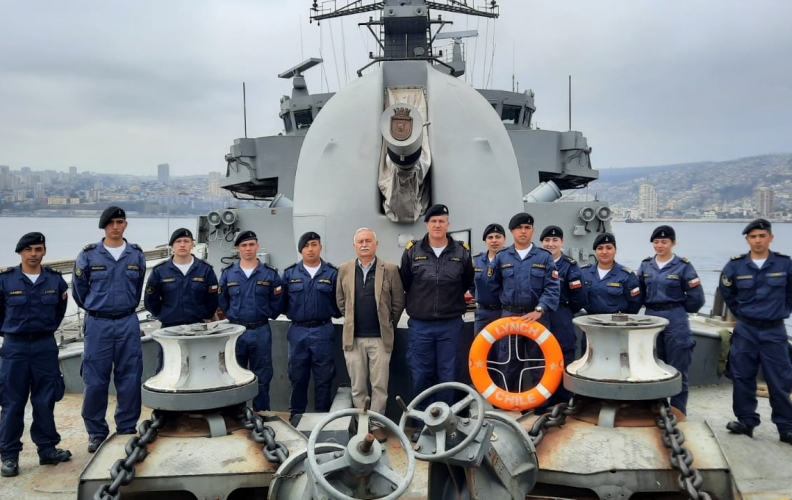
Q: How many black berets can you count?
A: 12